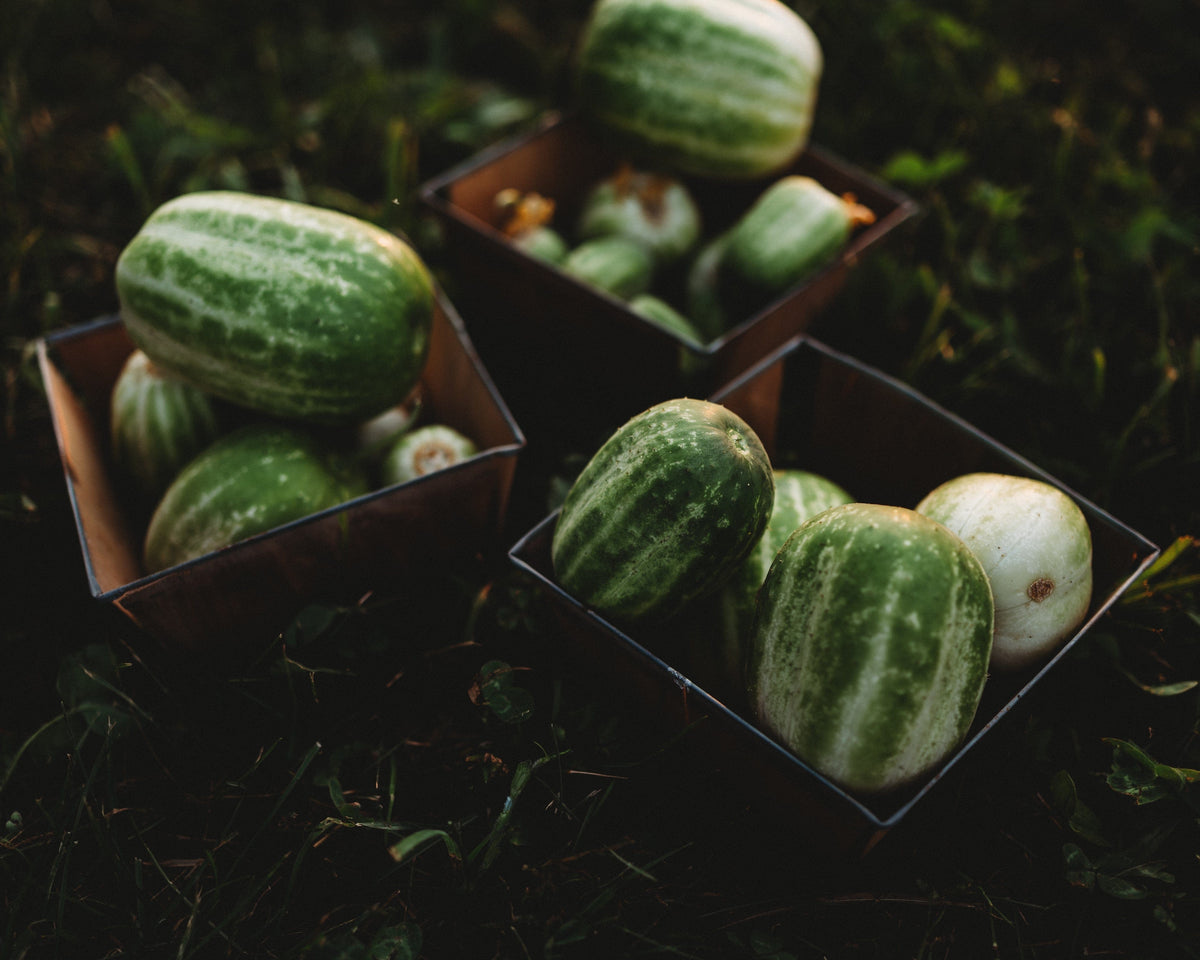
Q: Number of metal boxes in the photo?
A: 3